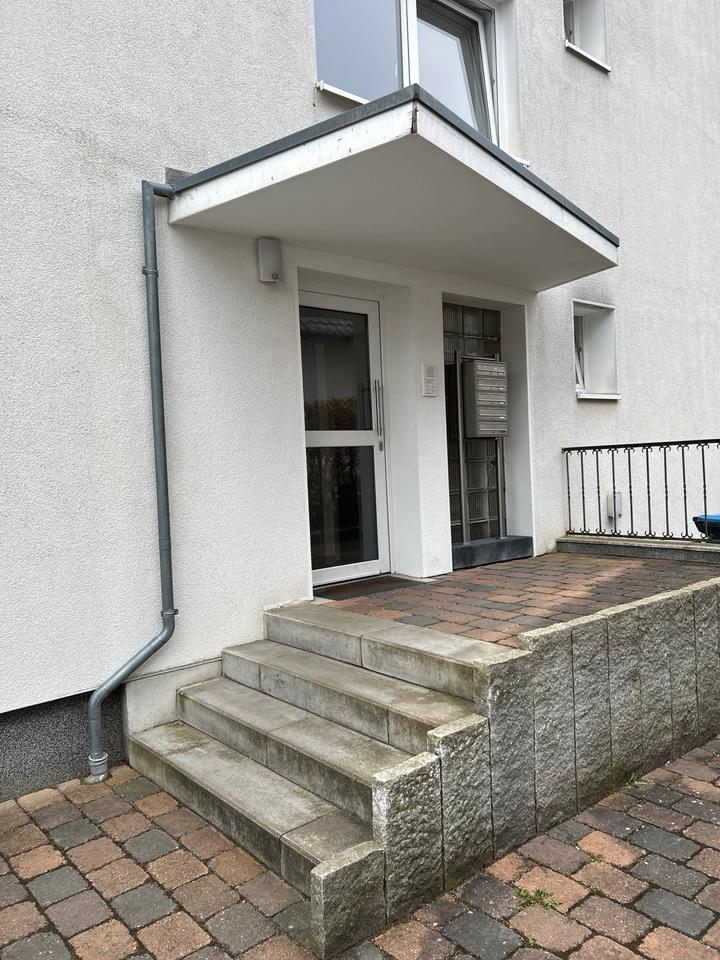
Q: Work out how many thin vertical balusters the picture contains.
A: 9